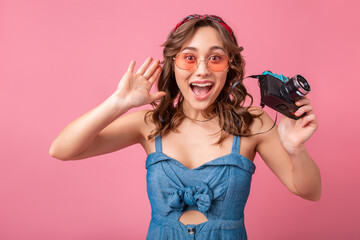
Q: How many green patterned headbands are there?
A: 0